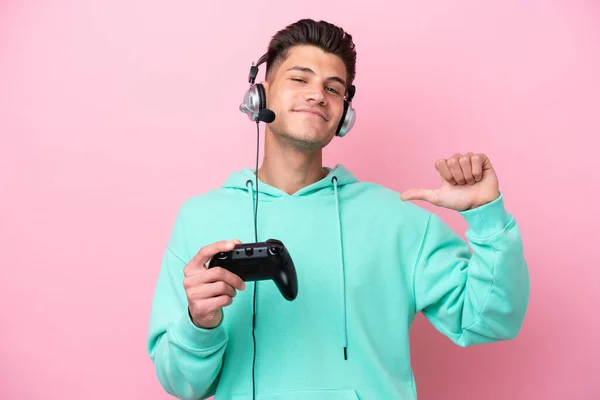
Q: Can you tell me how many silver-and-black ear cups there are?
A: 2